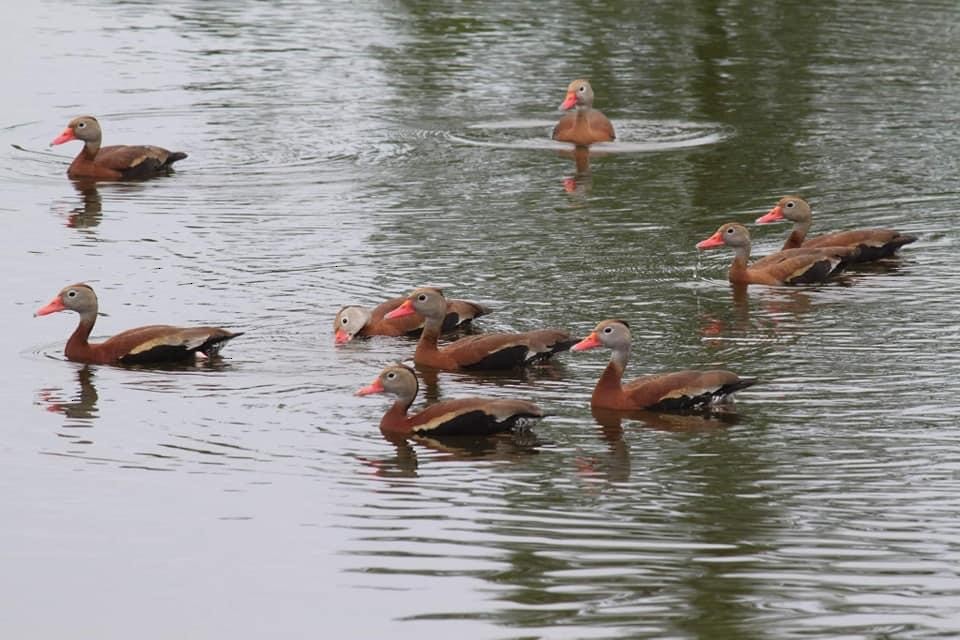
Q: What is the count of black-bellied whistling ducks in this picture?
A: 9